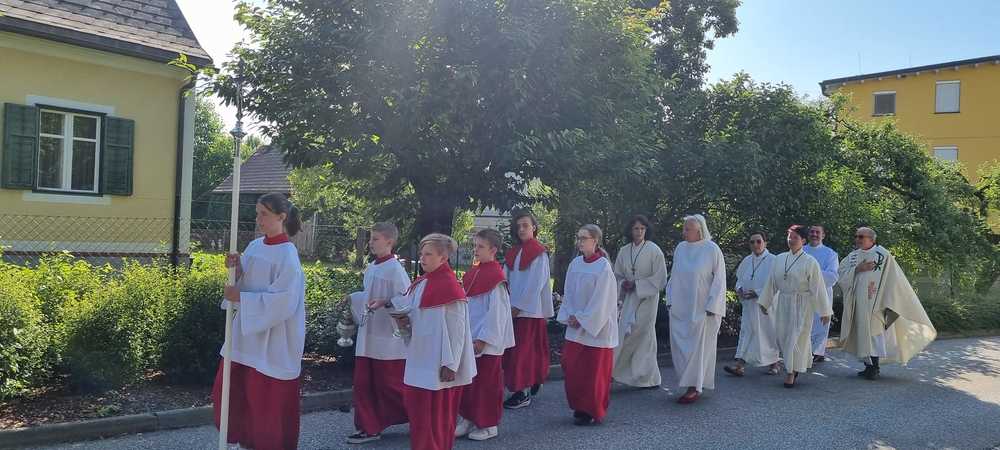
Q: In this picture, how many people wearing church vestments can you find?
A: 12